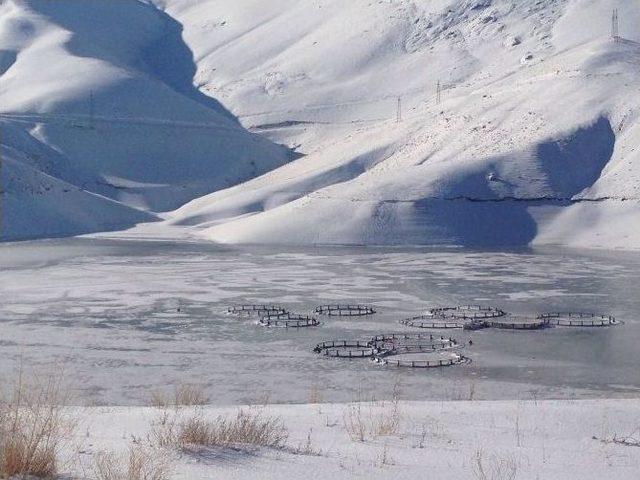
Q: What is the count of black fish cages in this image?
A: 10